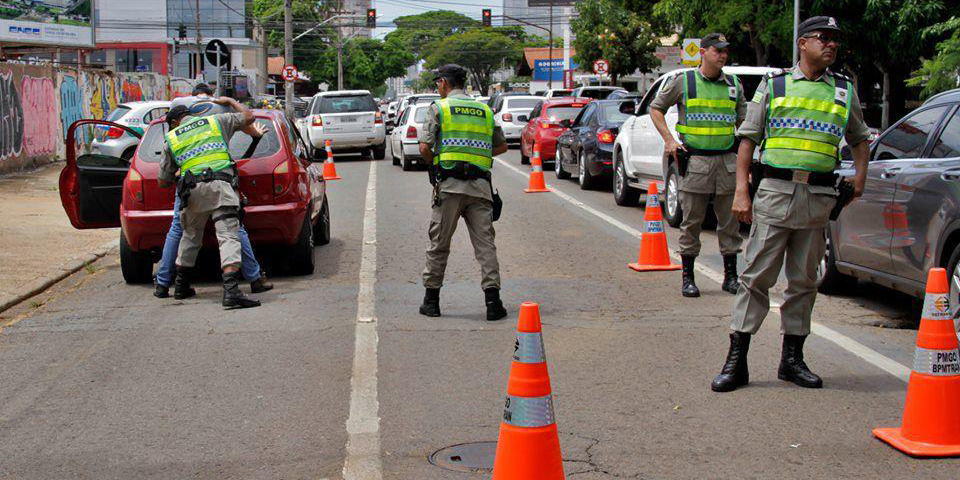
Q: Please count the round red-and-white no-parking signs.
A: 2